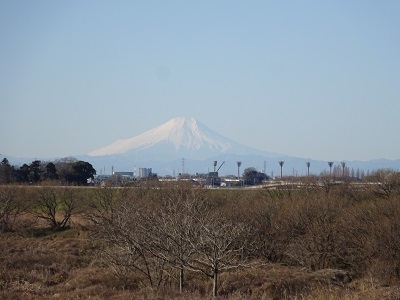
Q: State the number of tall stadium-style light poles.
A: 6